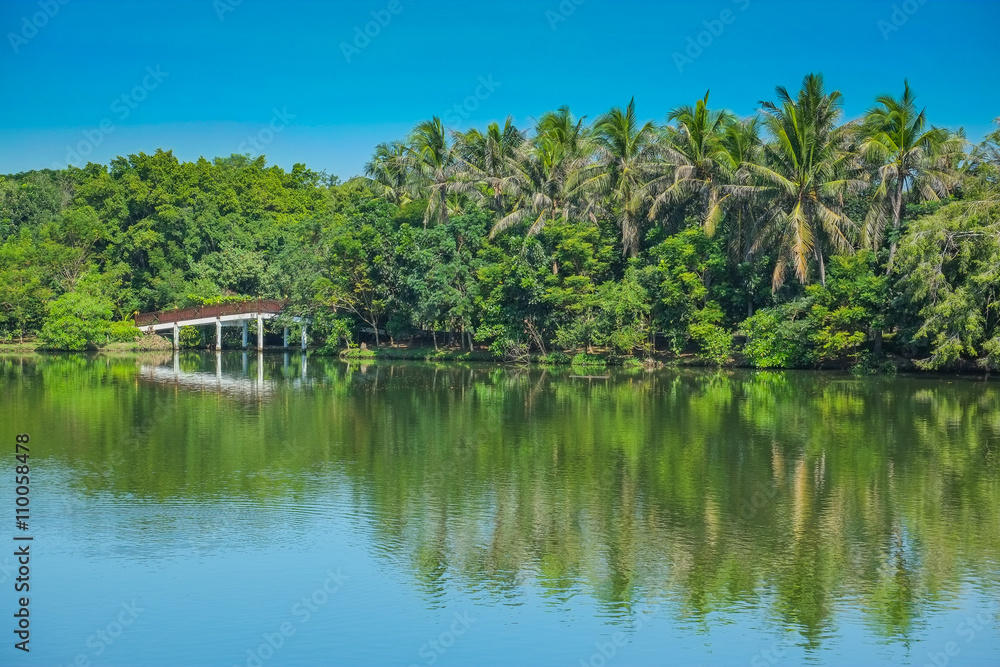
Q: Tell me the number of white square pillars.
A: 6